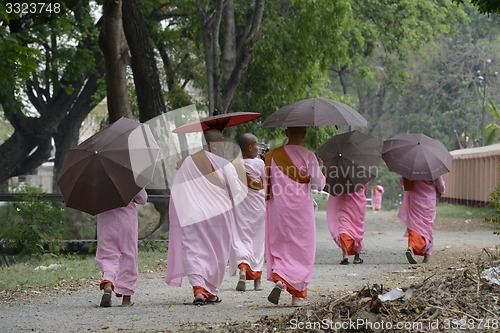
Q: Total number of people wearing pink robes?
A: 7